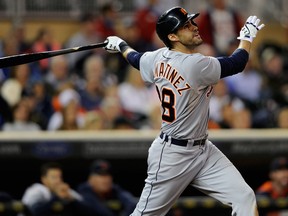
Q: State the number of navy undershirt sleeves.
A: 2